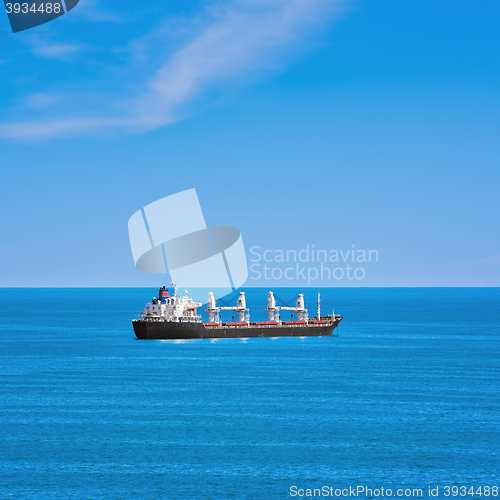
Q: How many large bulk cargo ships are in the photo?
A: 1